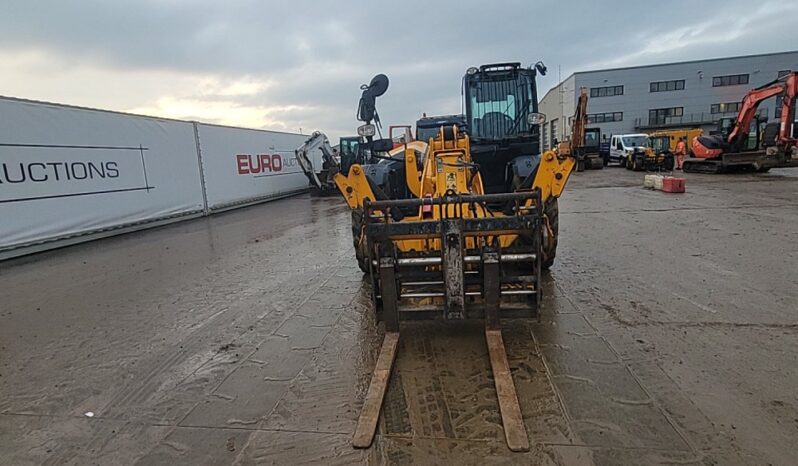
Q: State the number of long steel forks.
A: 2